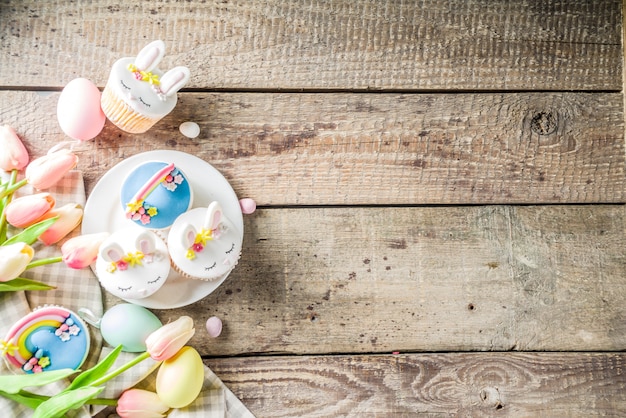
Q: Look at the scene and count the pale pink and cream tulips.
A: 8